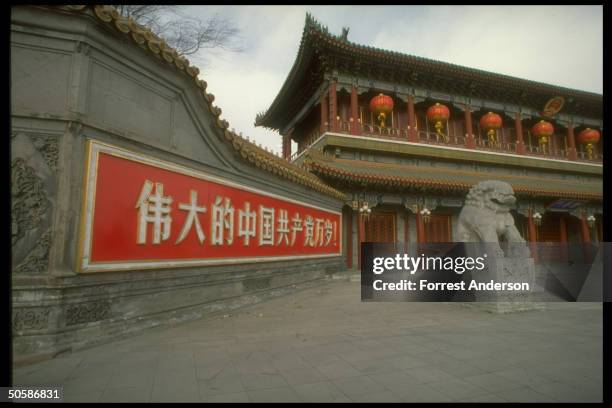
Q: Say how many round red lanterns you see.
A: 5